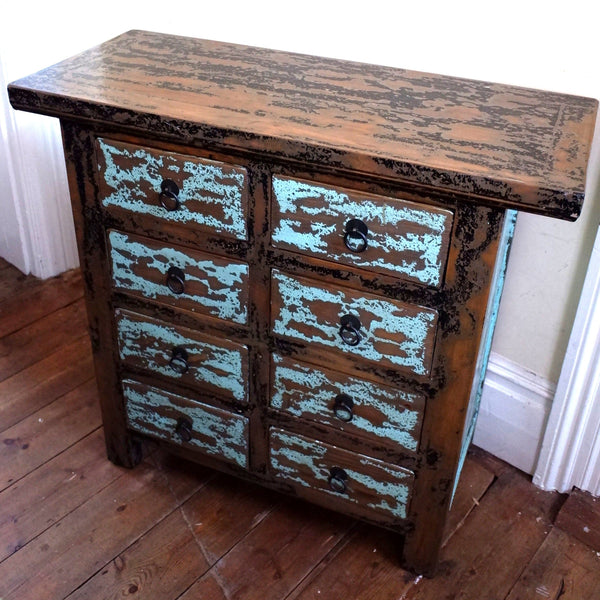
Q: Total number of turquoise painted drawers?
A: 8